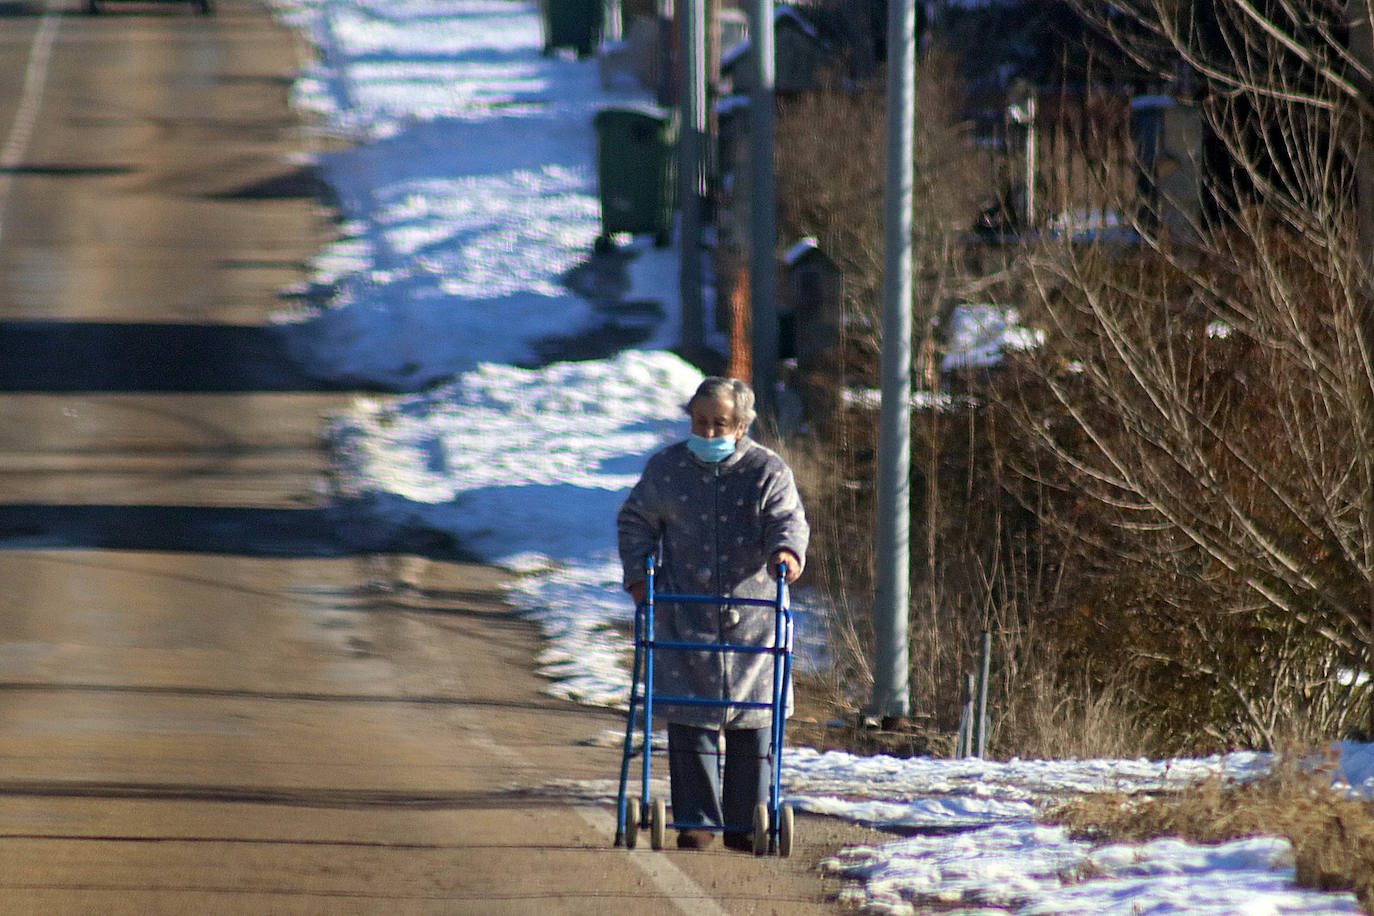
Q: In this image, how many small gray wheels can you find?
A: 4